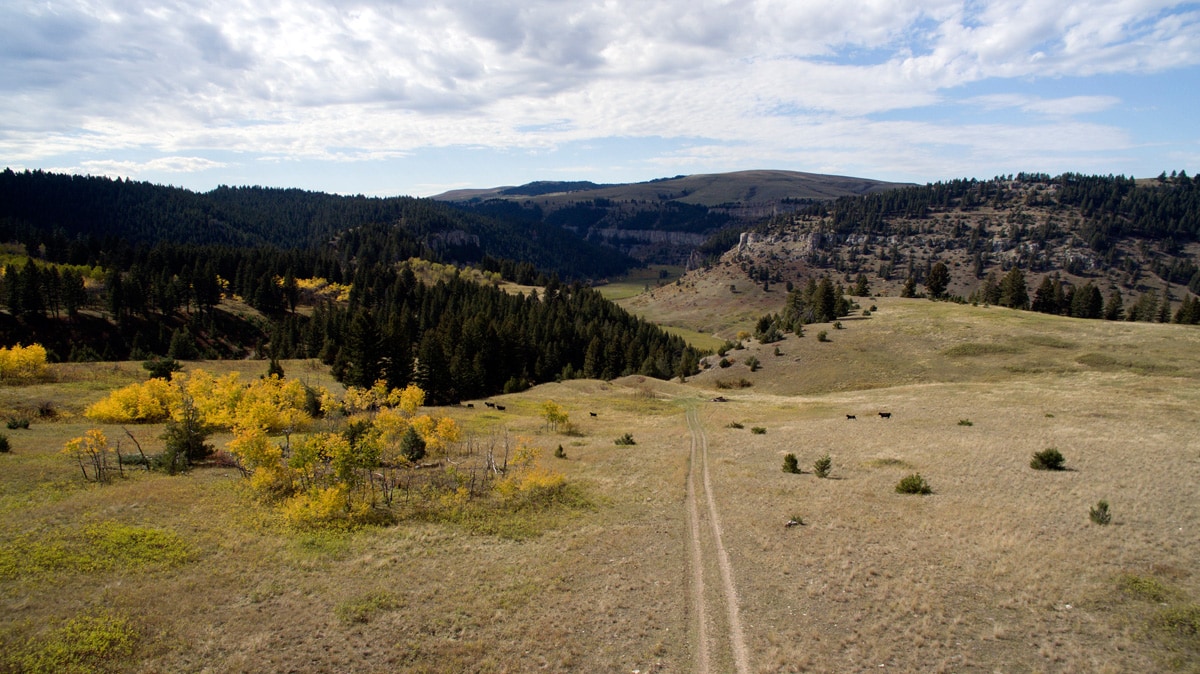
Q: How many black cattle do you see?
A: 6